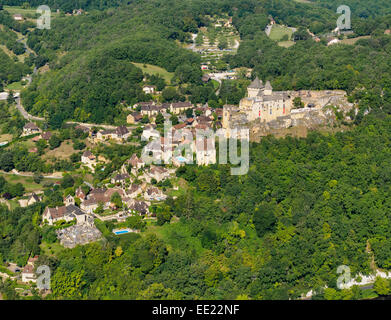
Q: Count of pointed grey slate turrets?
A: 2